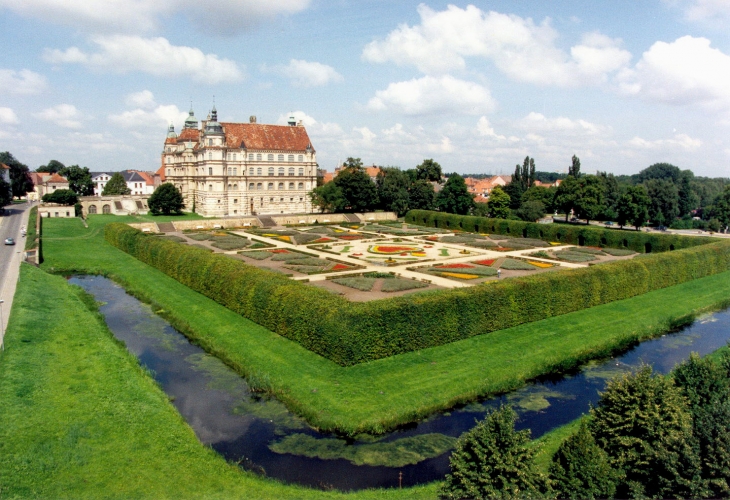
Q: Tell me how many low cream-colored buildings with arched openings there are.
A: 1